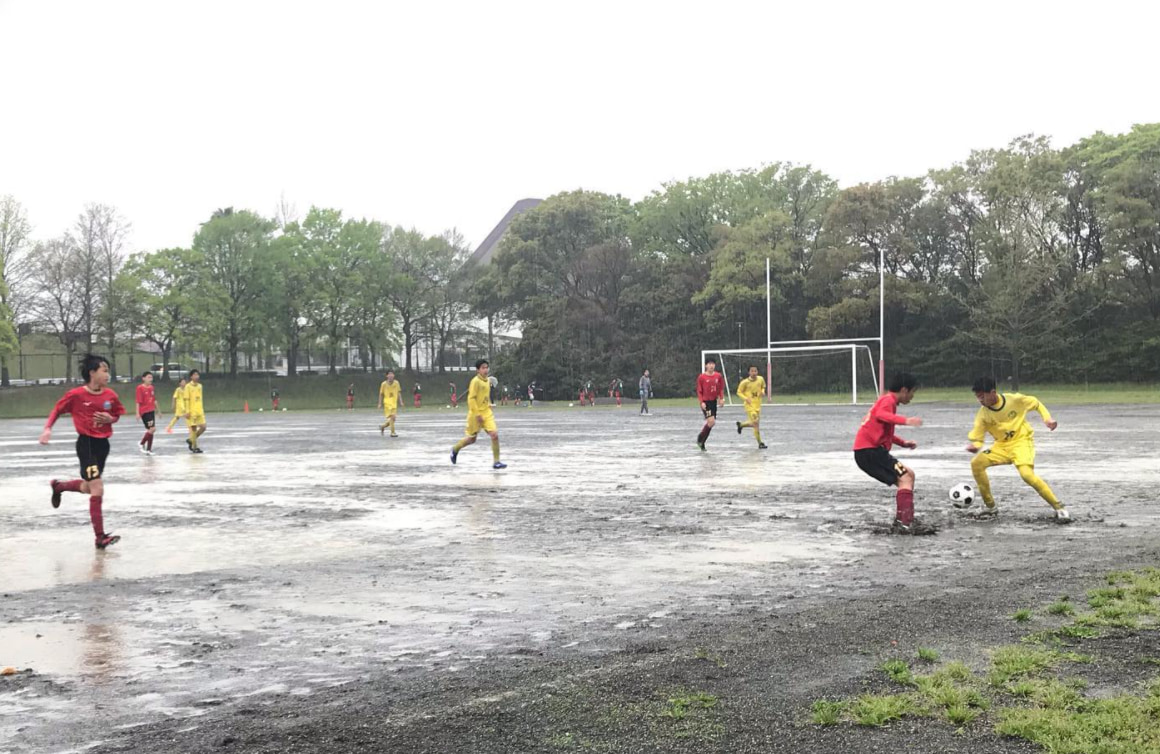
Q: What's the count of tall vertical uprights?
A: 2